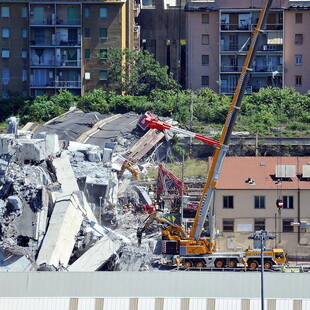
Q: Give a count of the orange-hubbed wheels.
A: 6